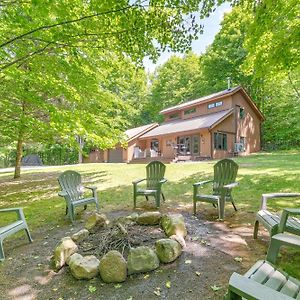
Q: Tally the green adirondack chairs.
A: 6